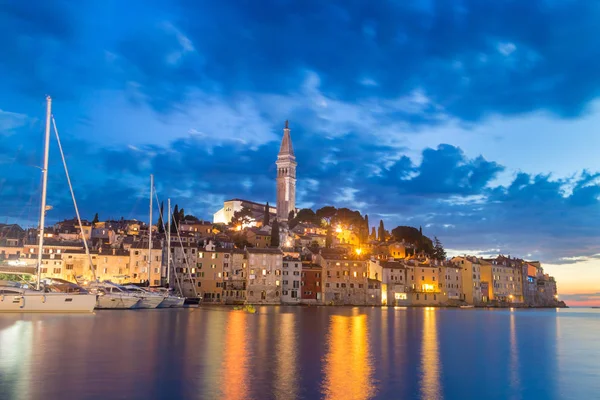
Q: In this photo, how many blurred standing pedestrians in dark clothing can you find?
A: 0